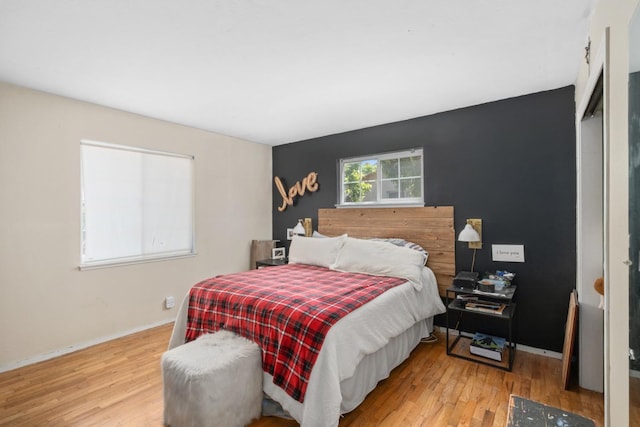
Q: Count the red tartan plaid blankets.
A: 1